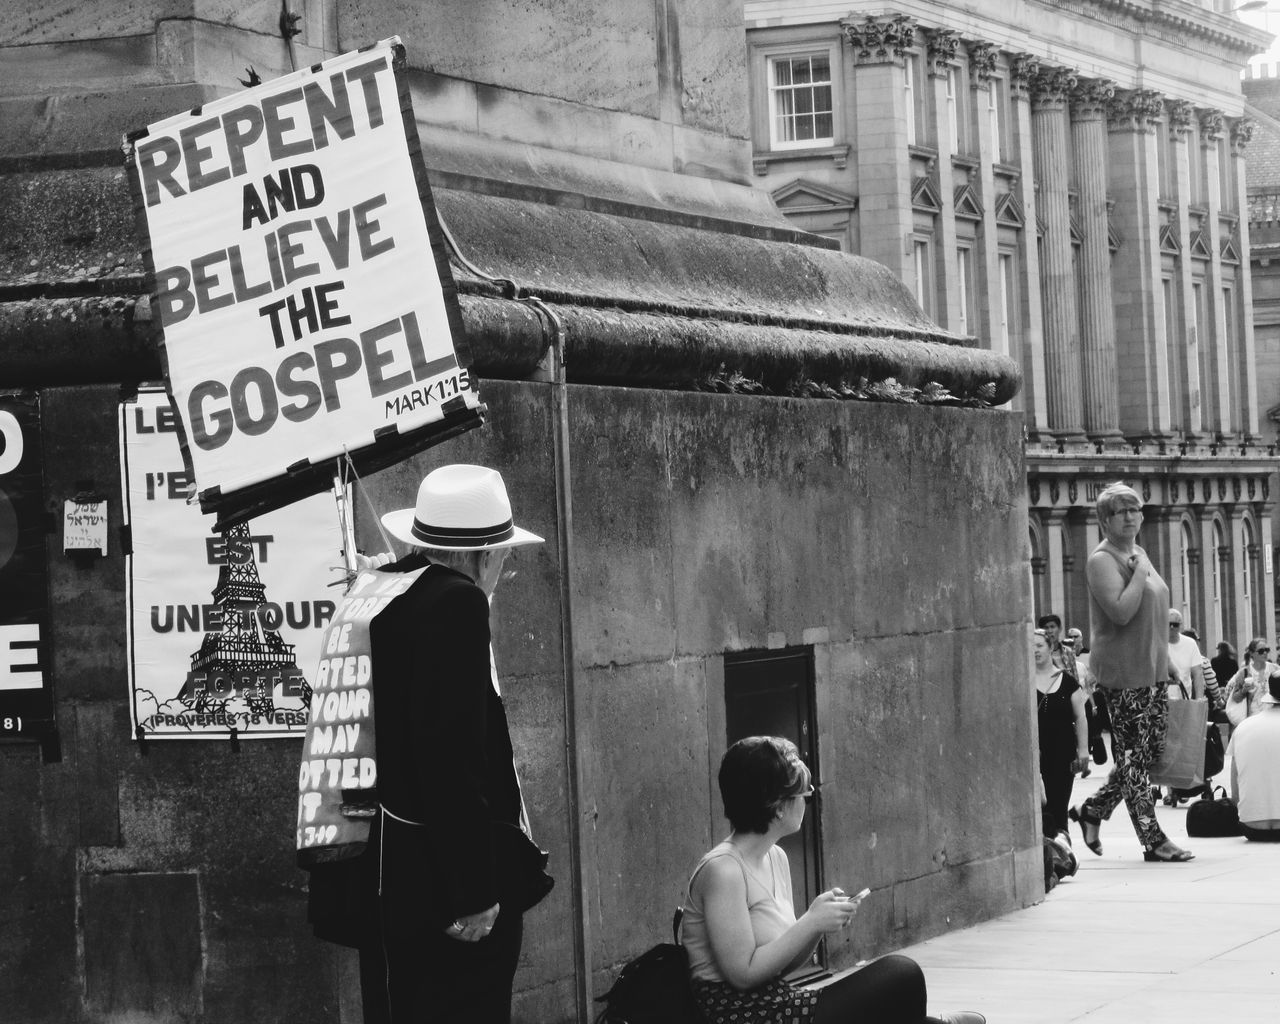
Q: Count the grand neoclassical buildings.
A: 1